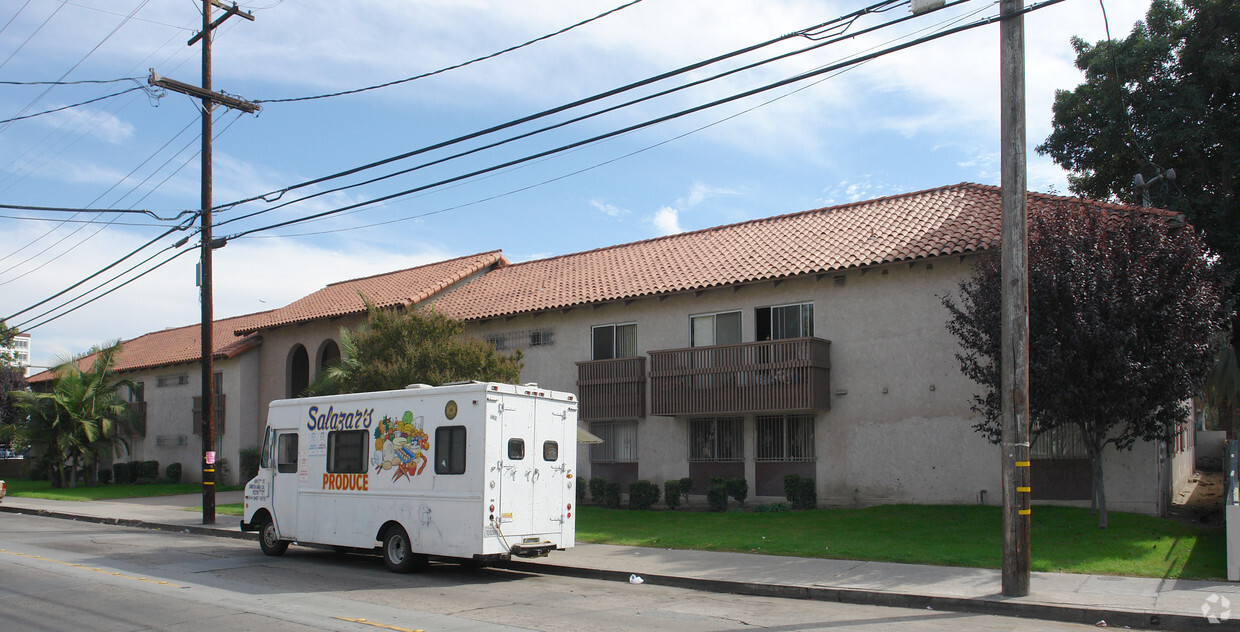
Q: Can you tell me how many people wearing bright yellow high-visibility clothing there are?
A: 0